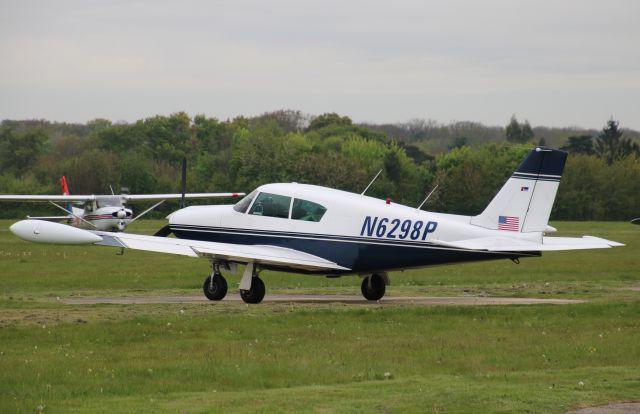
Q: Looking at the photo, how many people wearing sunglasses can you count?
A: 0